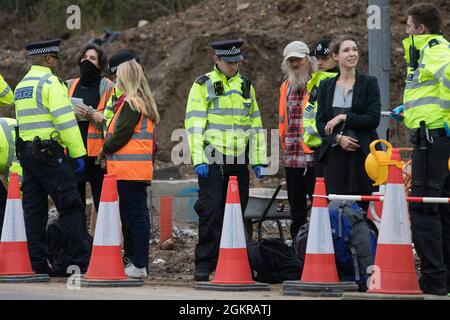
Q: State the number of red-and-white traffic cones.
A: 5